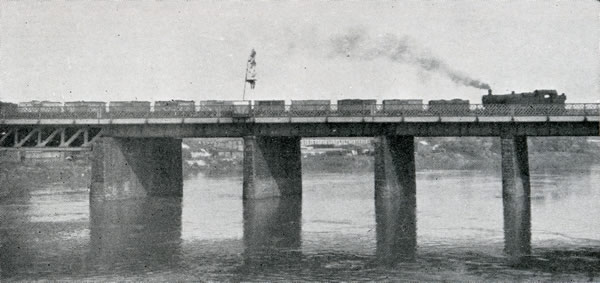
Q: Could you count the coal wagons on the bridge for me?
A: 11